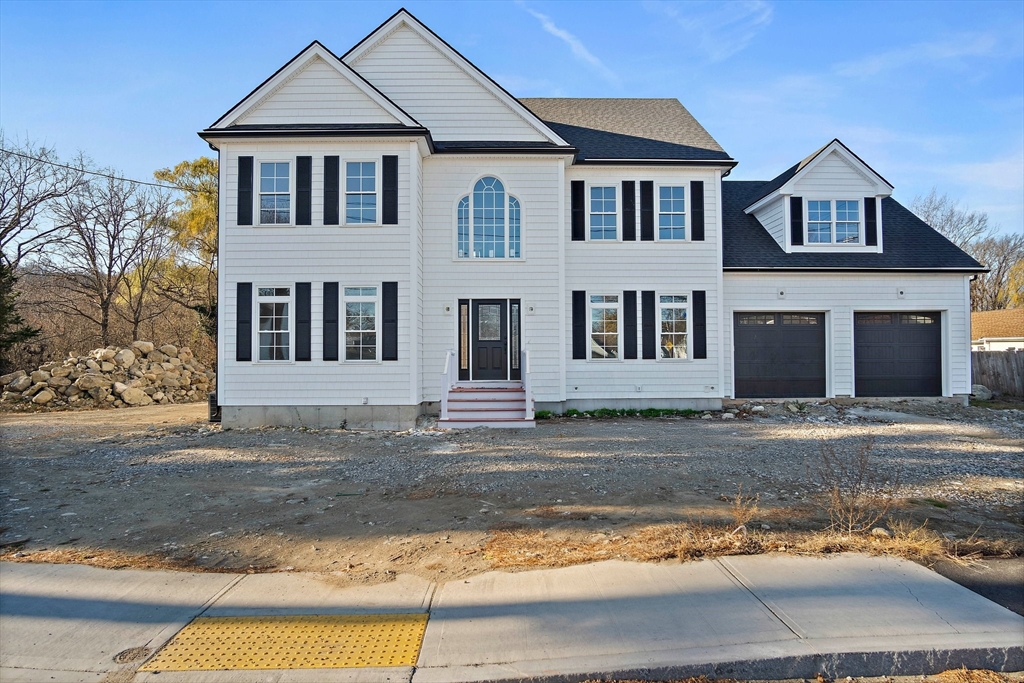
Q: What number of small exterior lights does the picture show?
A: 4